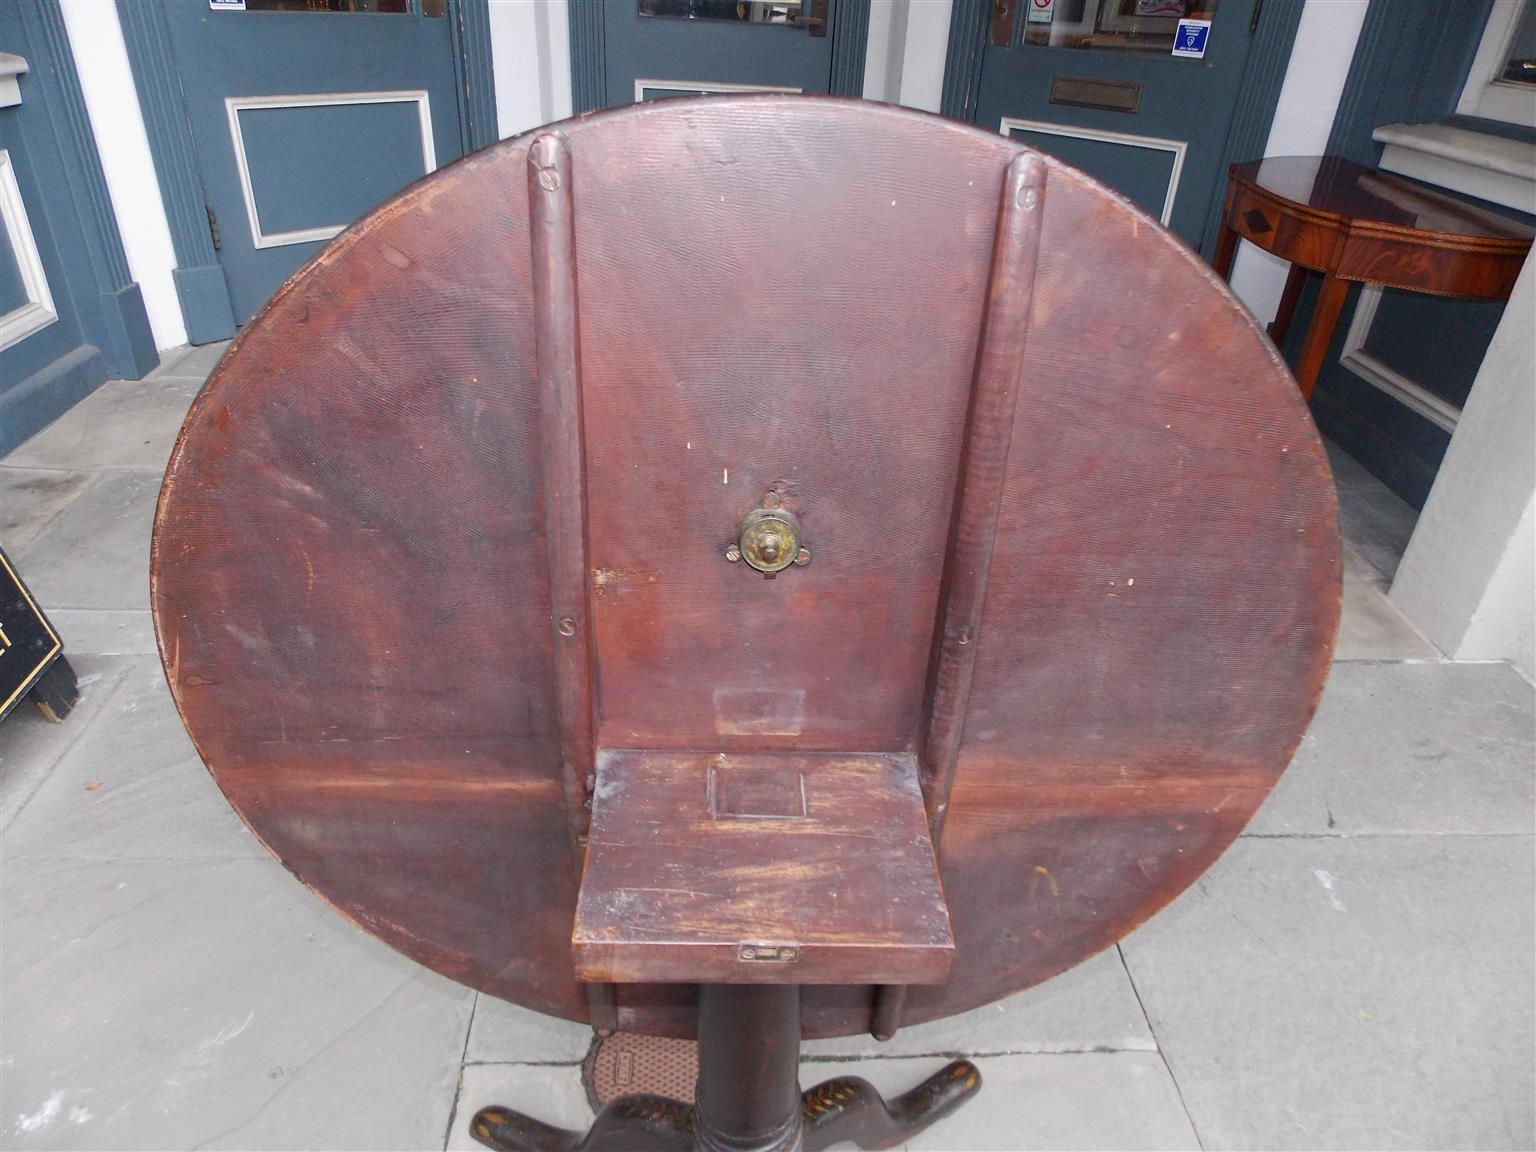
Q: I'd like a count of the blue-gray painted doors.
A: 3